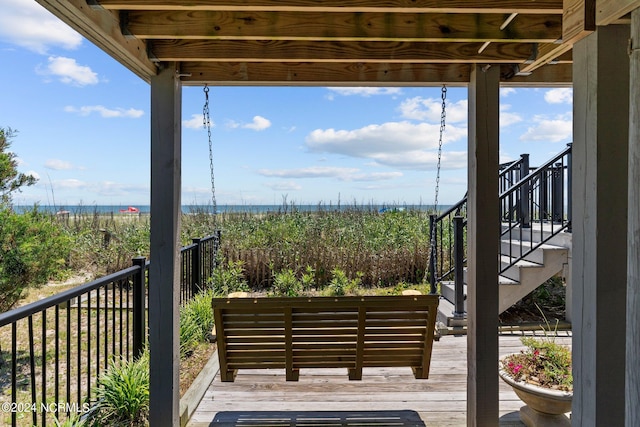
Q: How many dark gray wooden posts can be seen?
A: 3